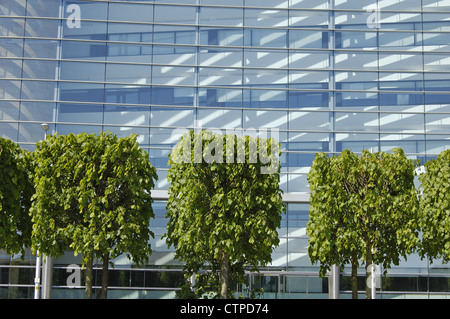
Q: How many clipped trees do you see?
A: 5